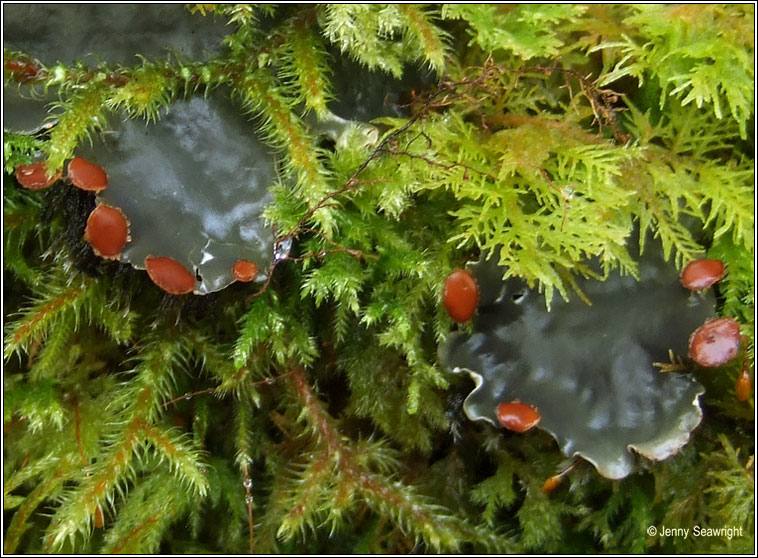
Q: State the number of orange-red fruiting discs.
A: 9